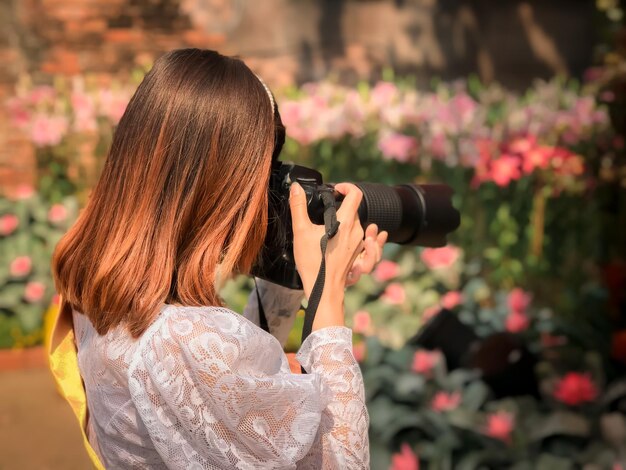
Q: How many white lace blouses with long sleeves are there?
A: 1